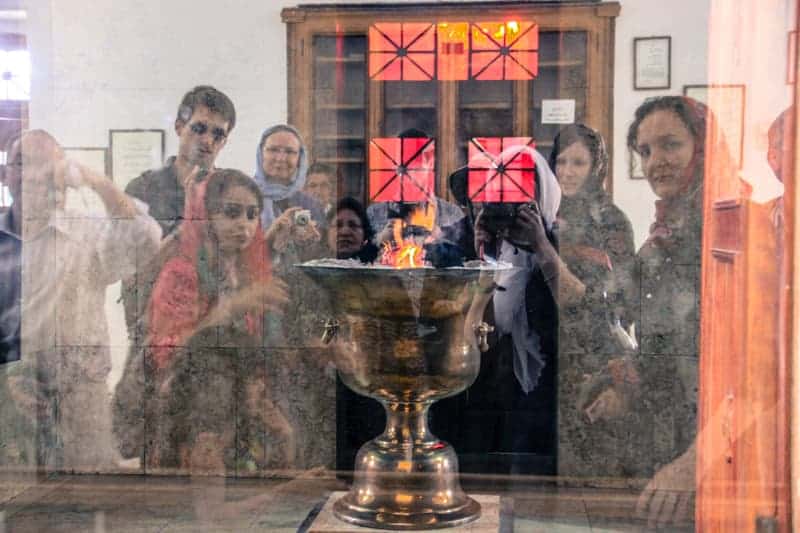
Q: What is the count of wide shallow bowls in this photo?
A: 1